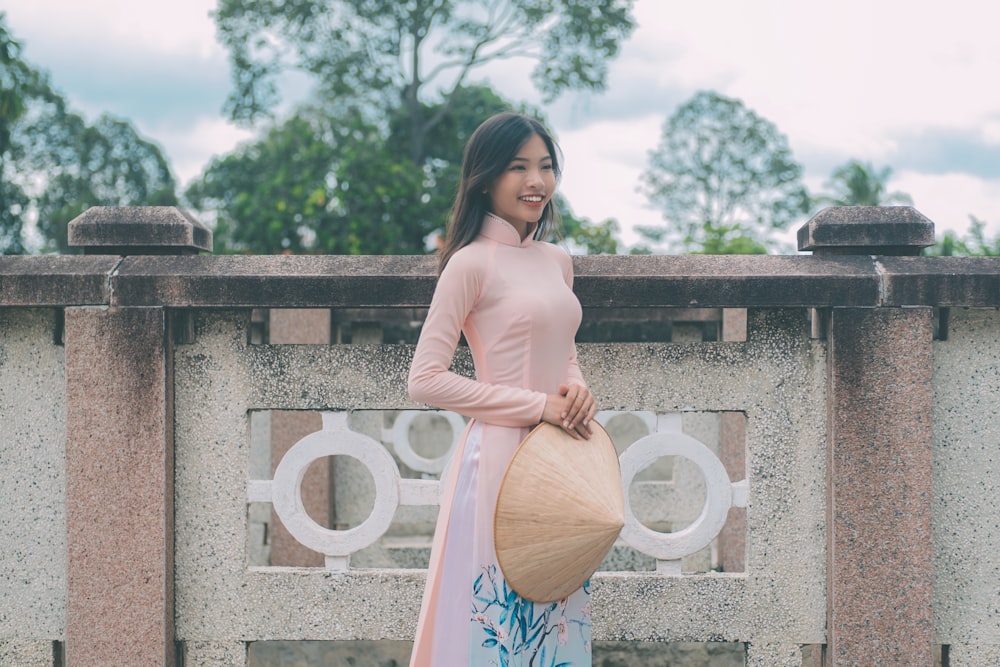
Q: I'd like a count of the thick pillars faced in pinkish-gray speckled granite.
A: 2